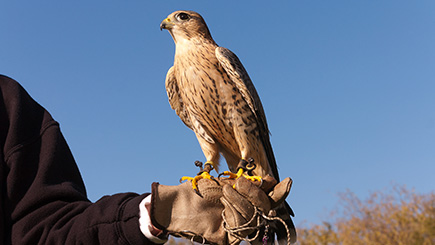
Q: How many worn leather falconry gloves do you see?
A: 1